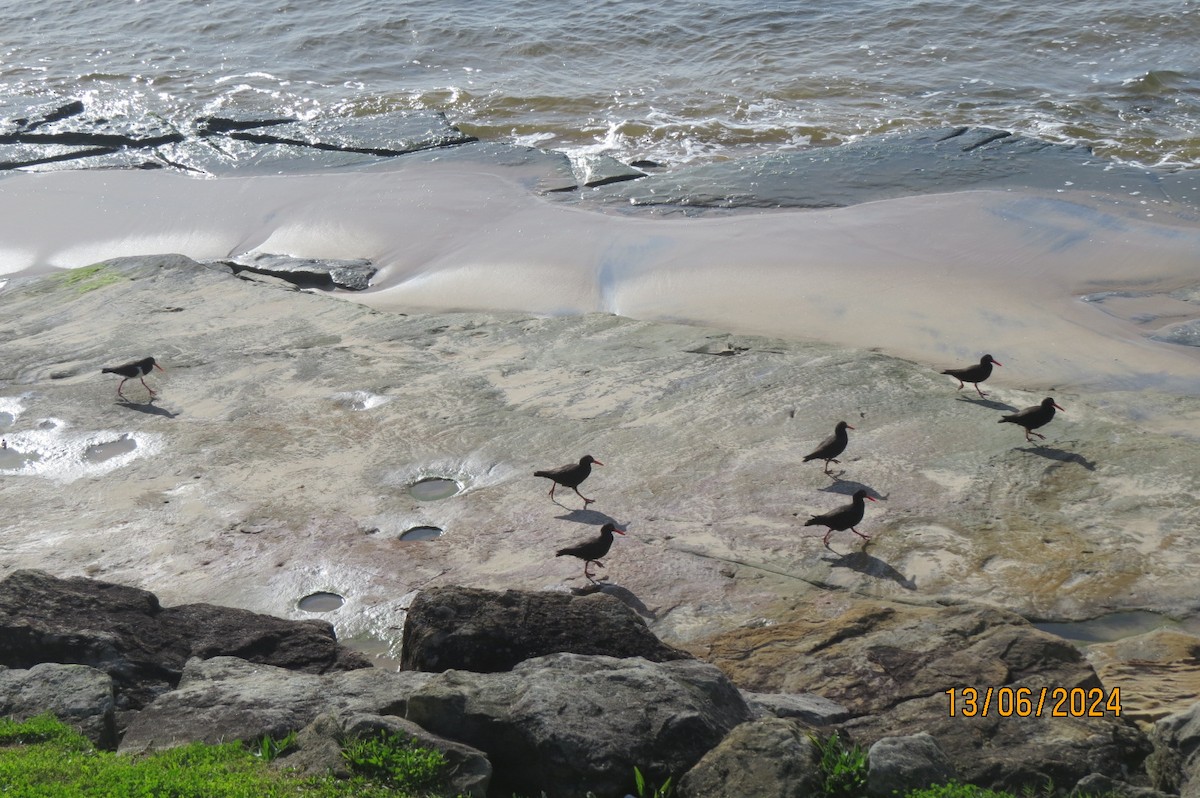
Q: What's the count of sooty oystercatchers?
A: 6